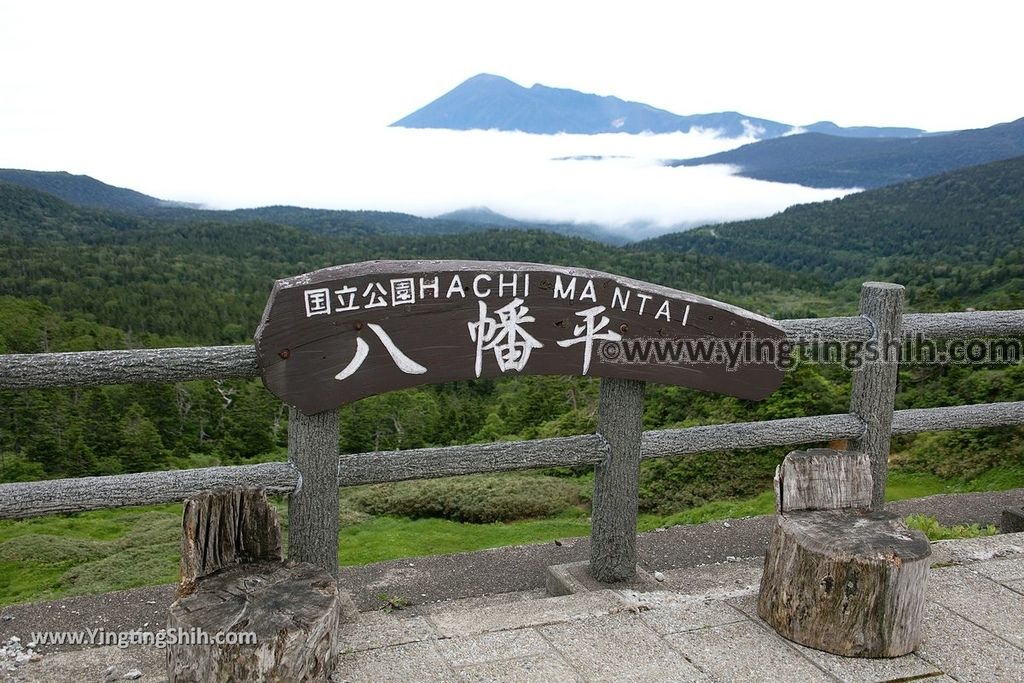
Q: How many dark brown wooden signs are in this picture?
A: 1